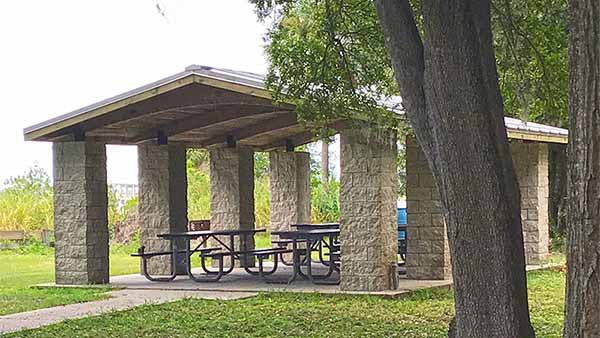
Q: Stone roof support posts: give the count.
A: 7